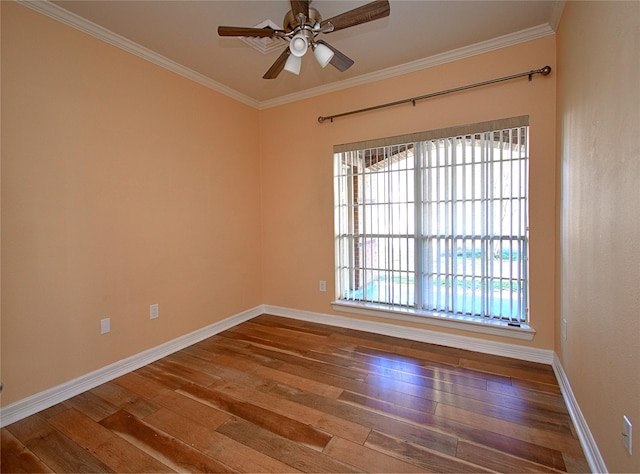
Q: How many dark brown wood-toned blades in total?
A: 5